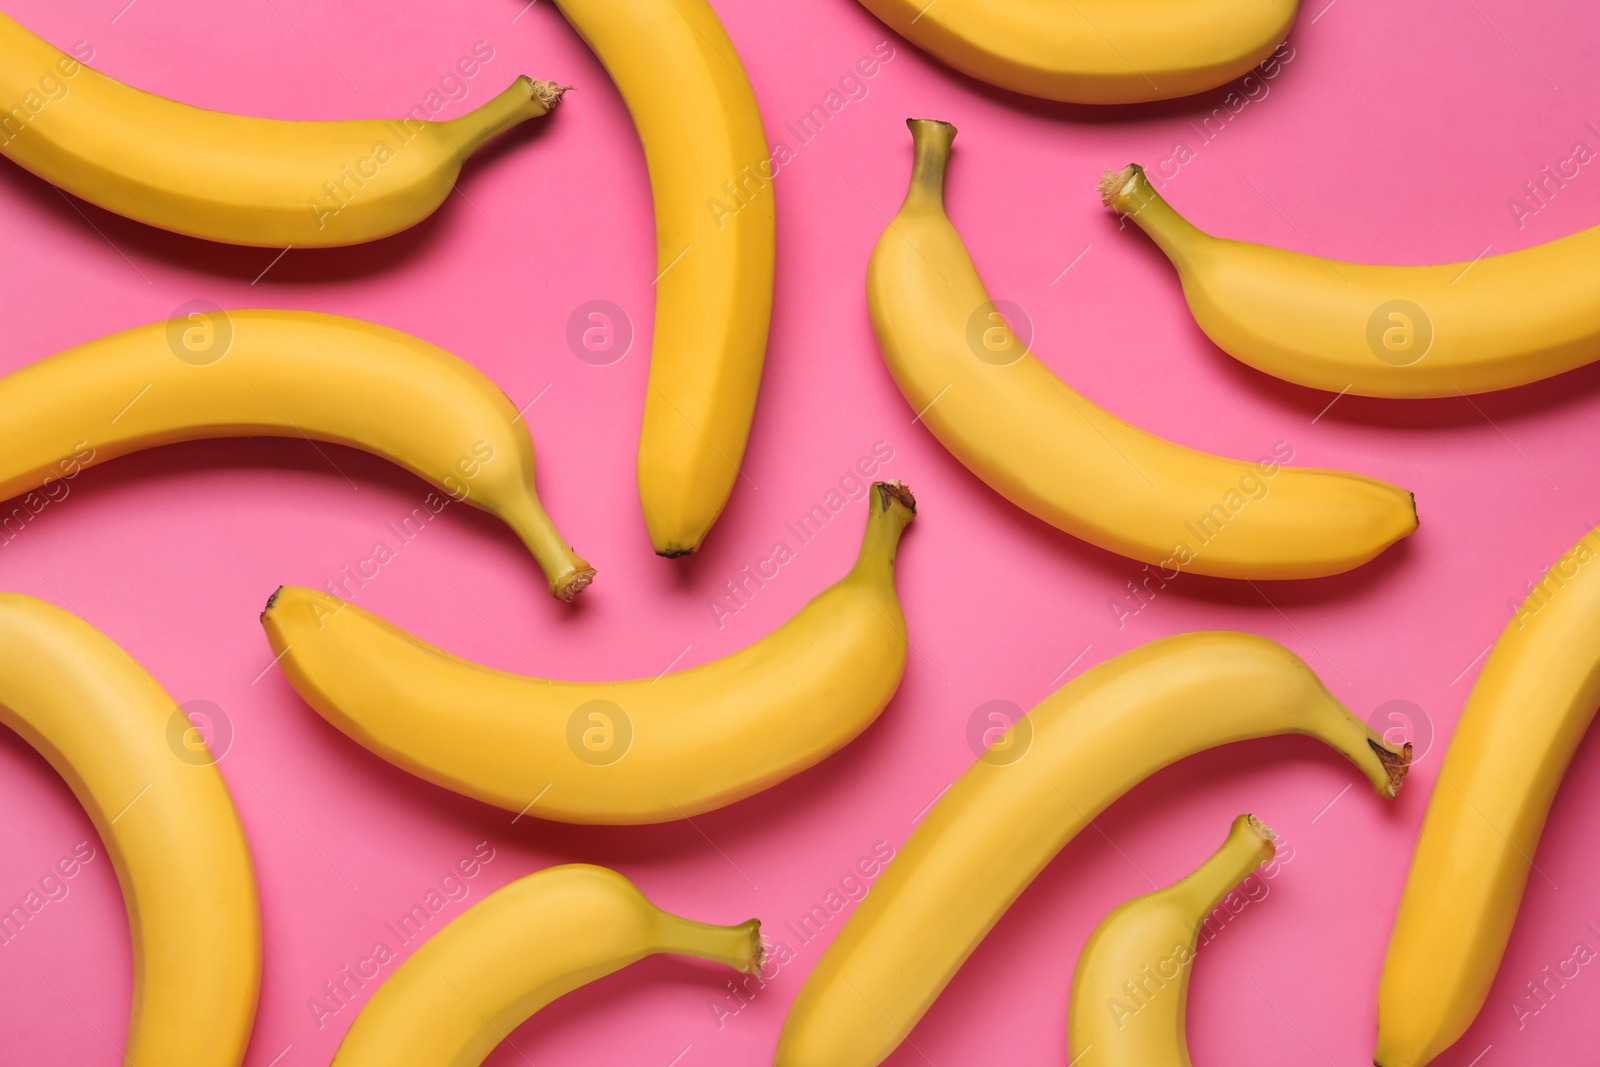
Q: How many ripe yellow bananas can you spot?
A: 12